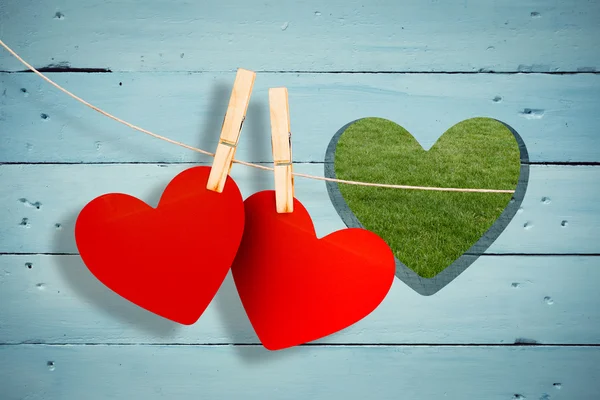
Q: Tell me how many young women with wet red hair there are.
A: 0